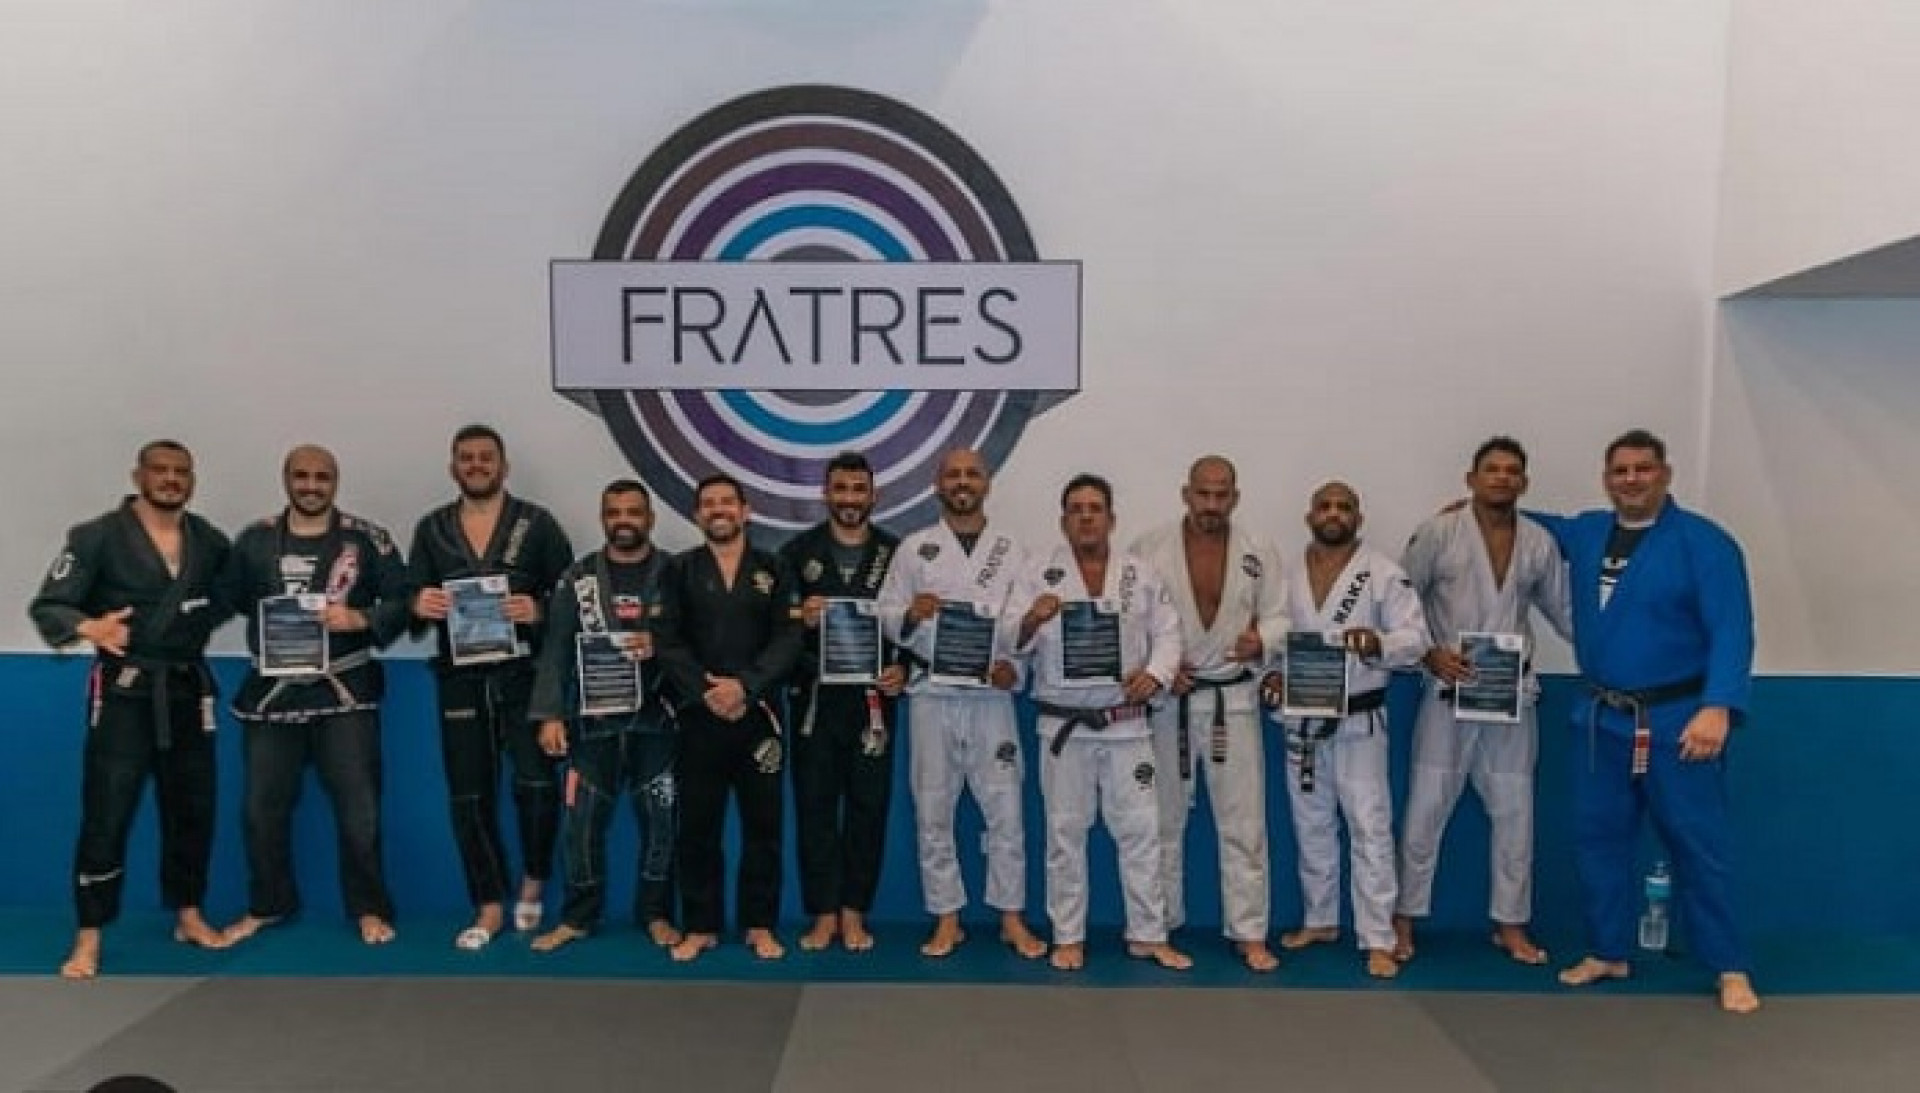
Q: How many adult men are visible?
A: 12